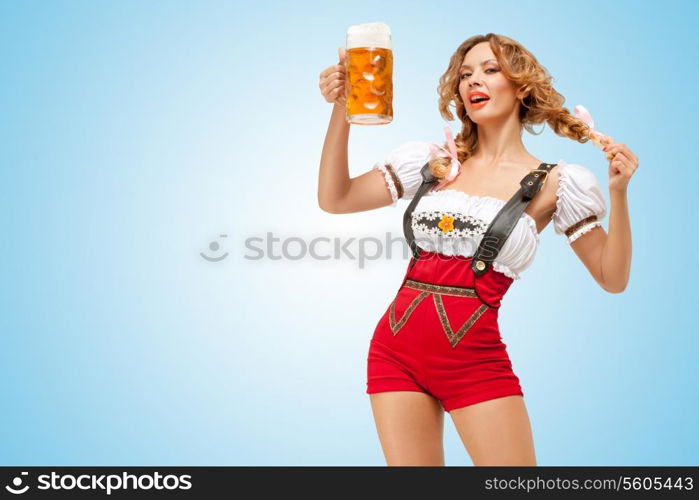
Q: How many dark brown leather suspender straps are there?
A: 2